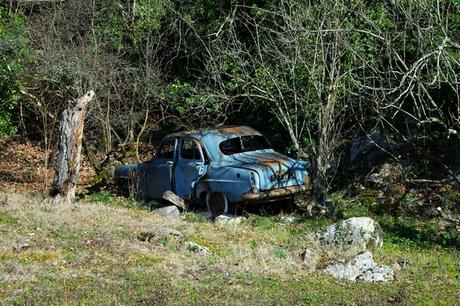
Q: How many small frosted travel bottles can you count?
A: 0